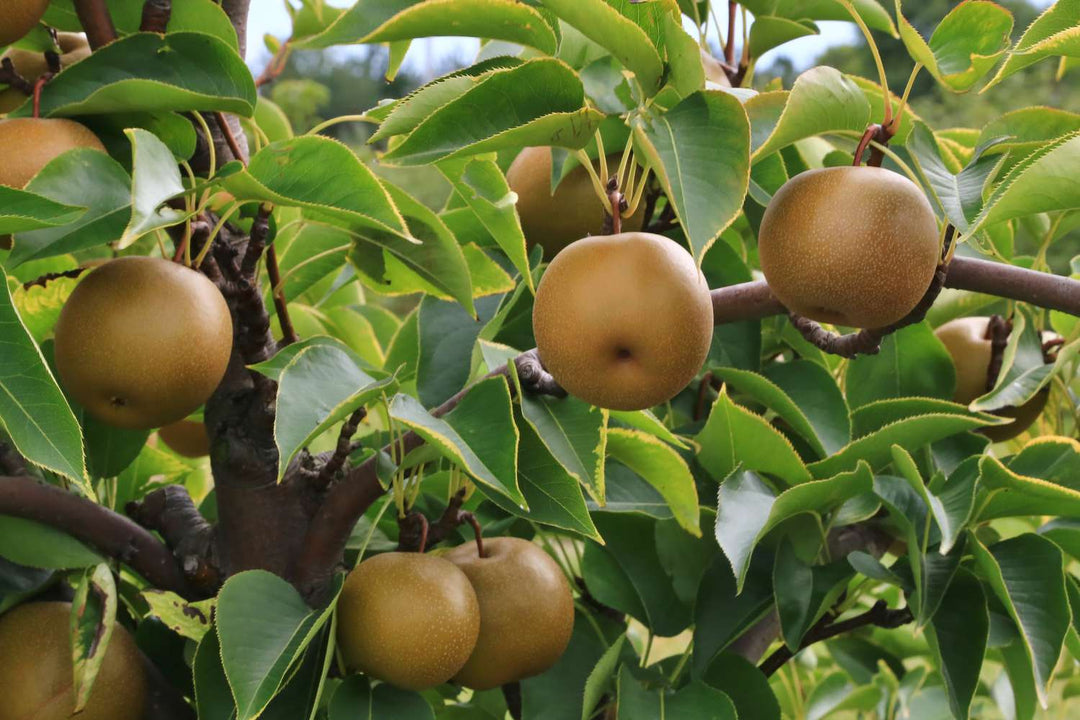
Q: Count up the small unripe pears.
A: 0